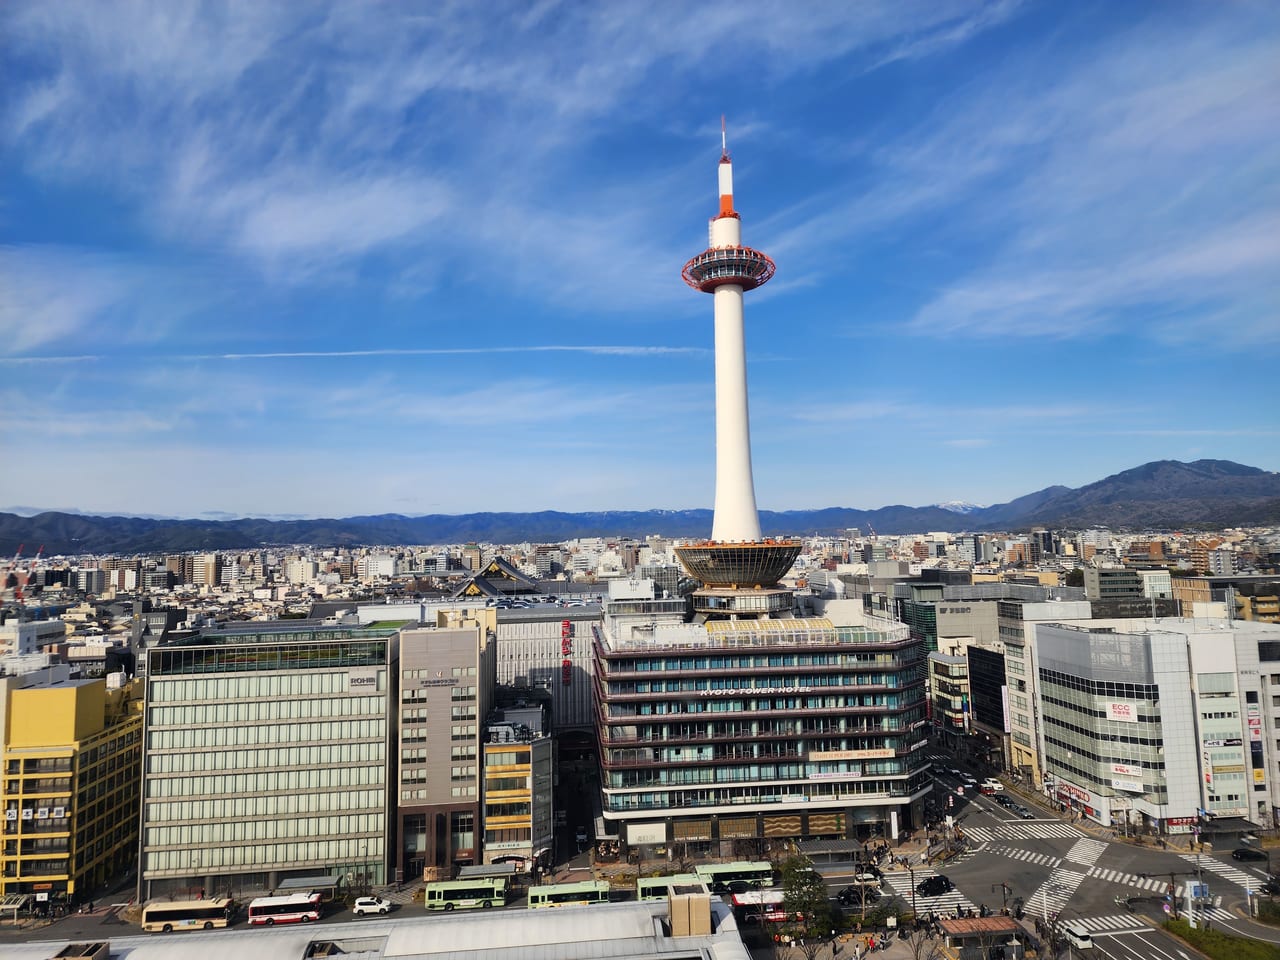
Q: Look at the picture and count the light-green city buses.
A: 4